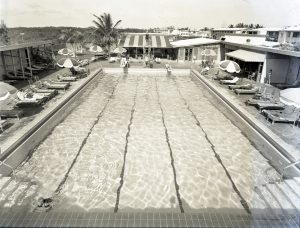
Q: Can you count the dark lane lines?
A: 4